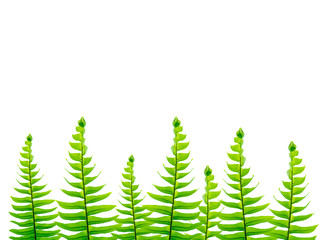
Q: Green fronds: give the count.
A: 7